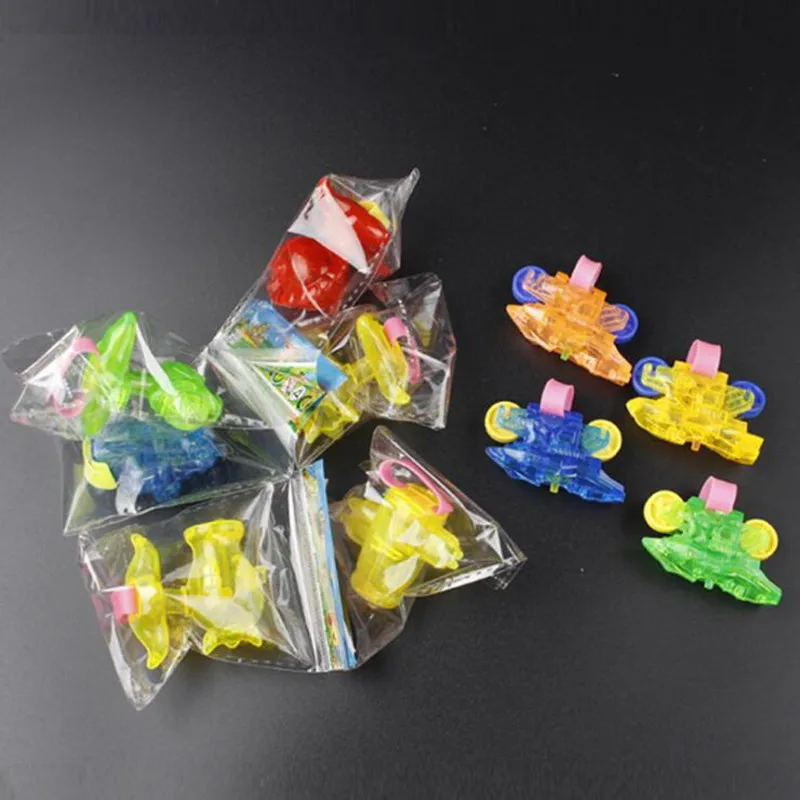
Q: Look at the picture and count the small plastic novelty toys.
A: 10